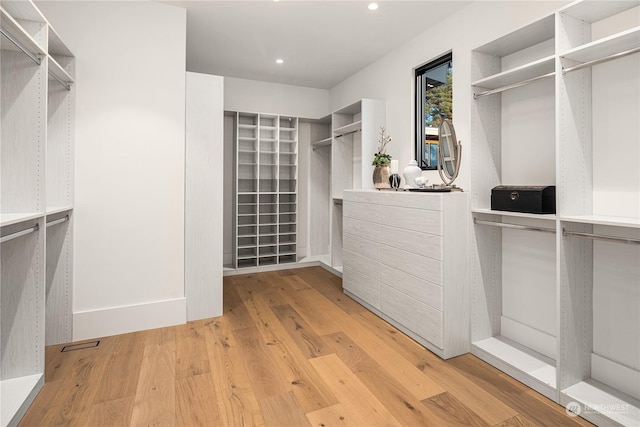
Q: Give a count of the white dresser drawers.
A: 12